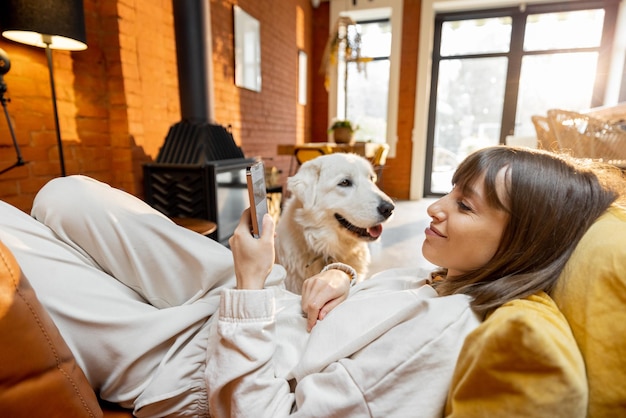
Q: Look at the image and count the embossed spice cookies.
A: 0